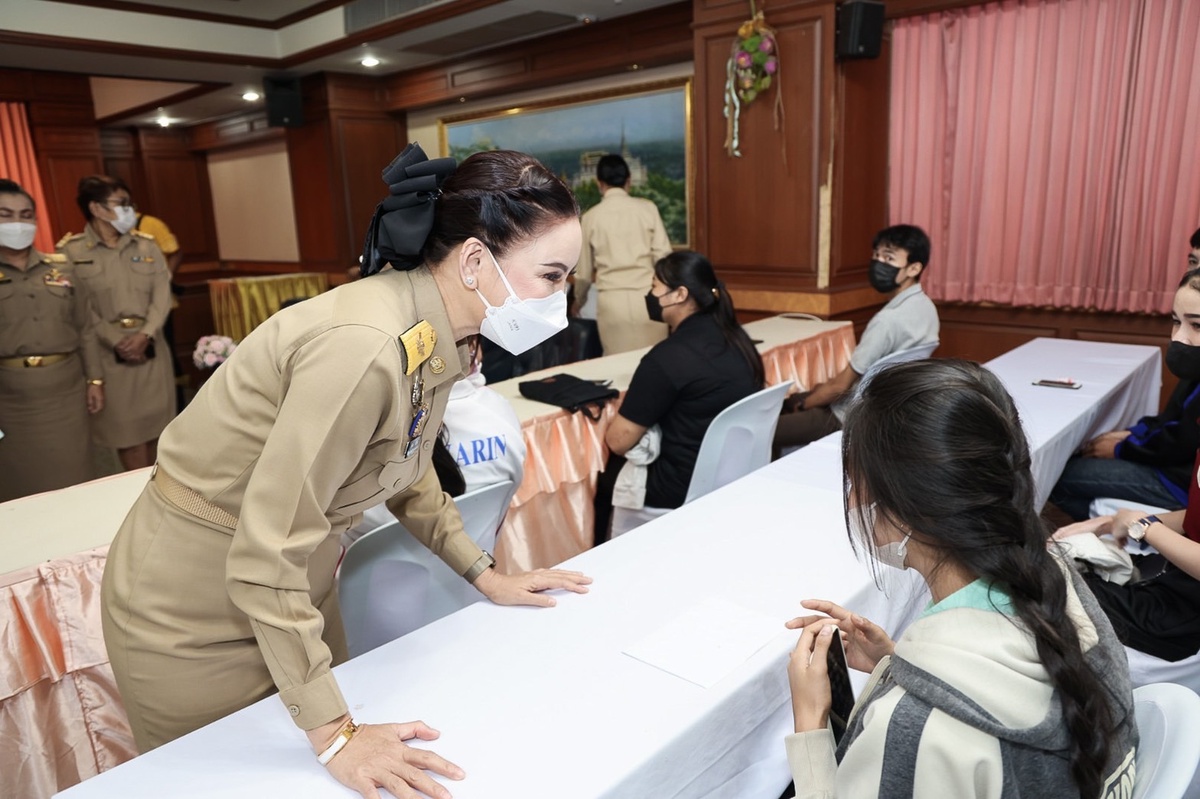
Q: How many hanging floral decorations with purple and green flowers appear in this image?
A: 1